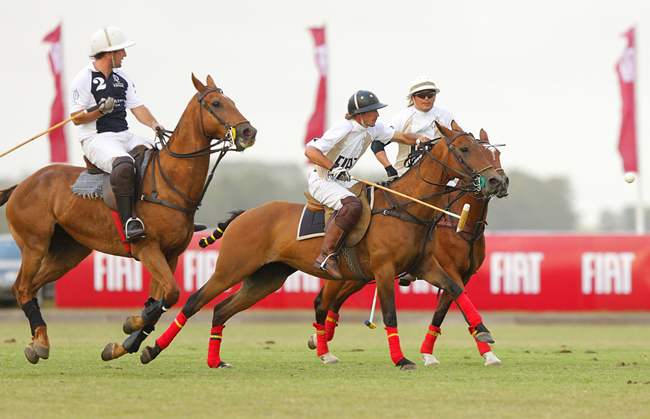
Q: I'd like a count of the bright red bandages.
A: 8